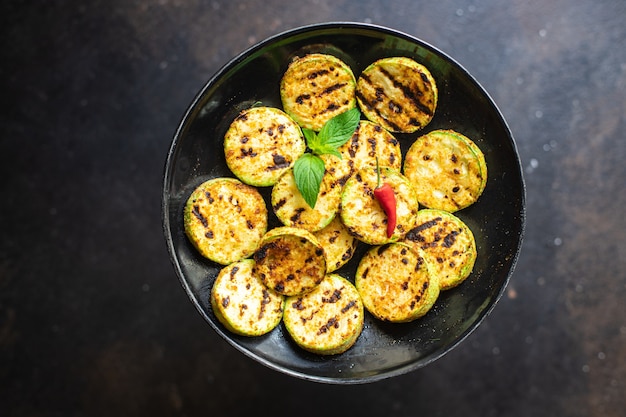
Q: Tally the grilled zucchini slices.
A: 14